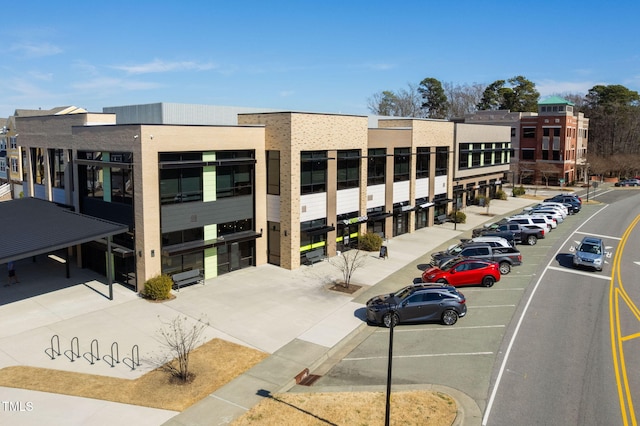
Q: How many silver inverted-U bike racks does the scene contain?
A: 5